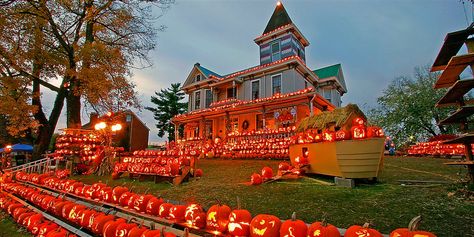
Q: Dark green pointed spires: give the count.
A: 1